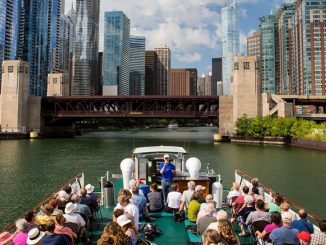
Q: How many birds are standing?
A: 0